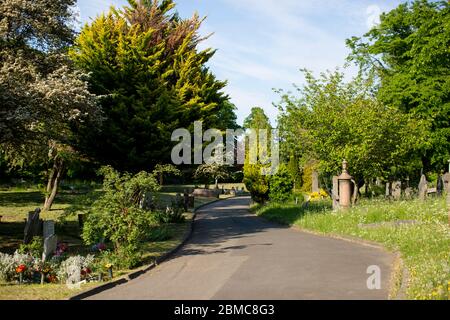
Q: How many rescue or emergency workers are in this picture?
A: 0